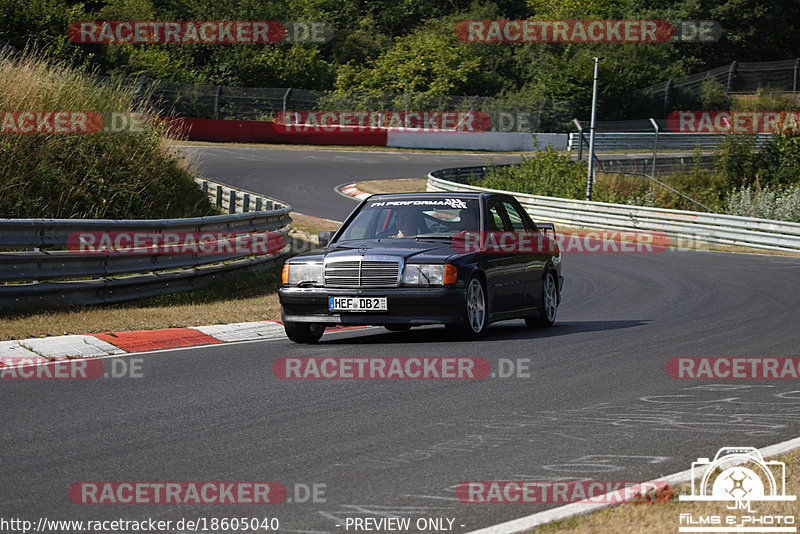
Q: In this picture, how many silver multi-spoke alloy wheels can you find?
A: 2